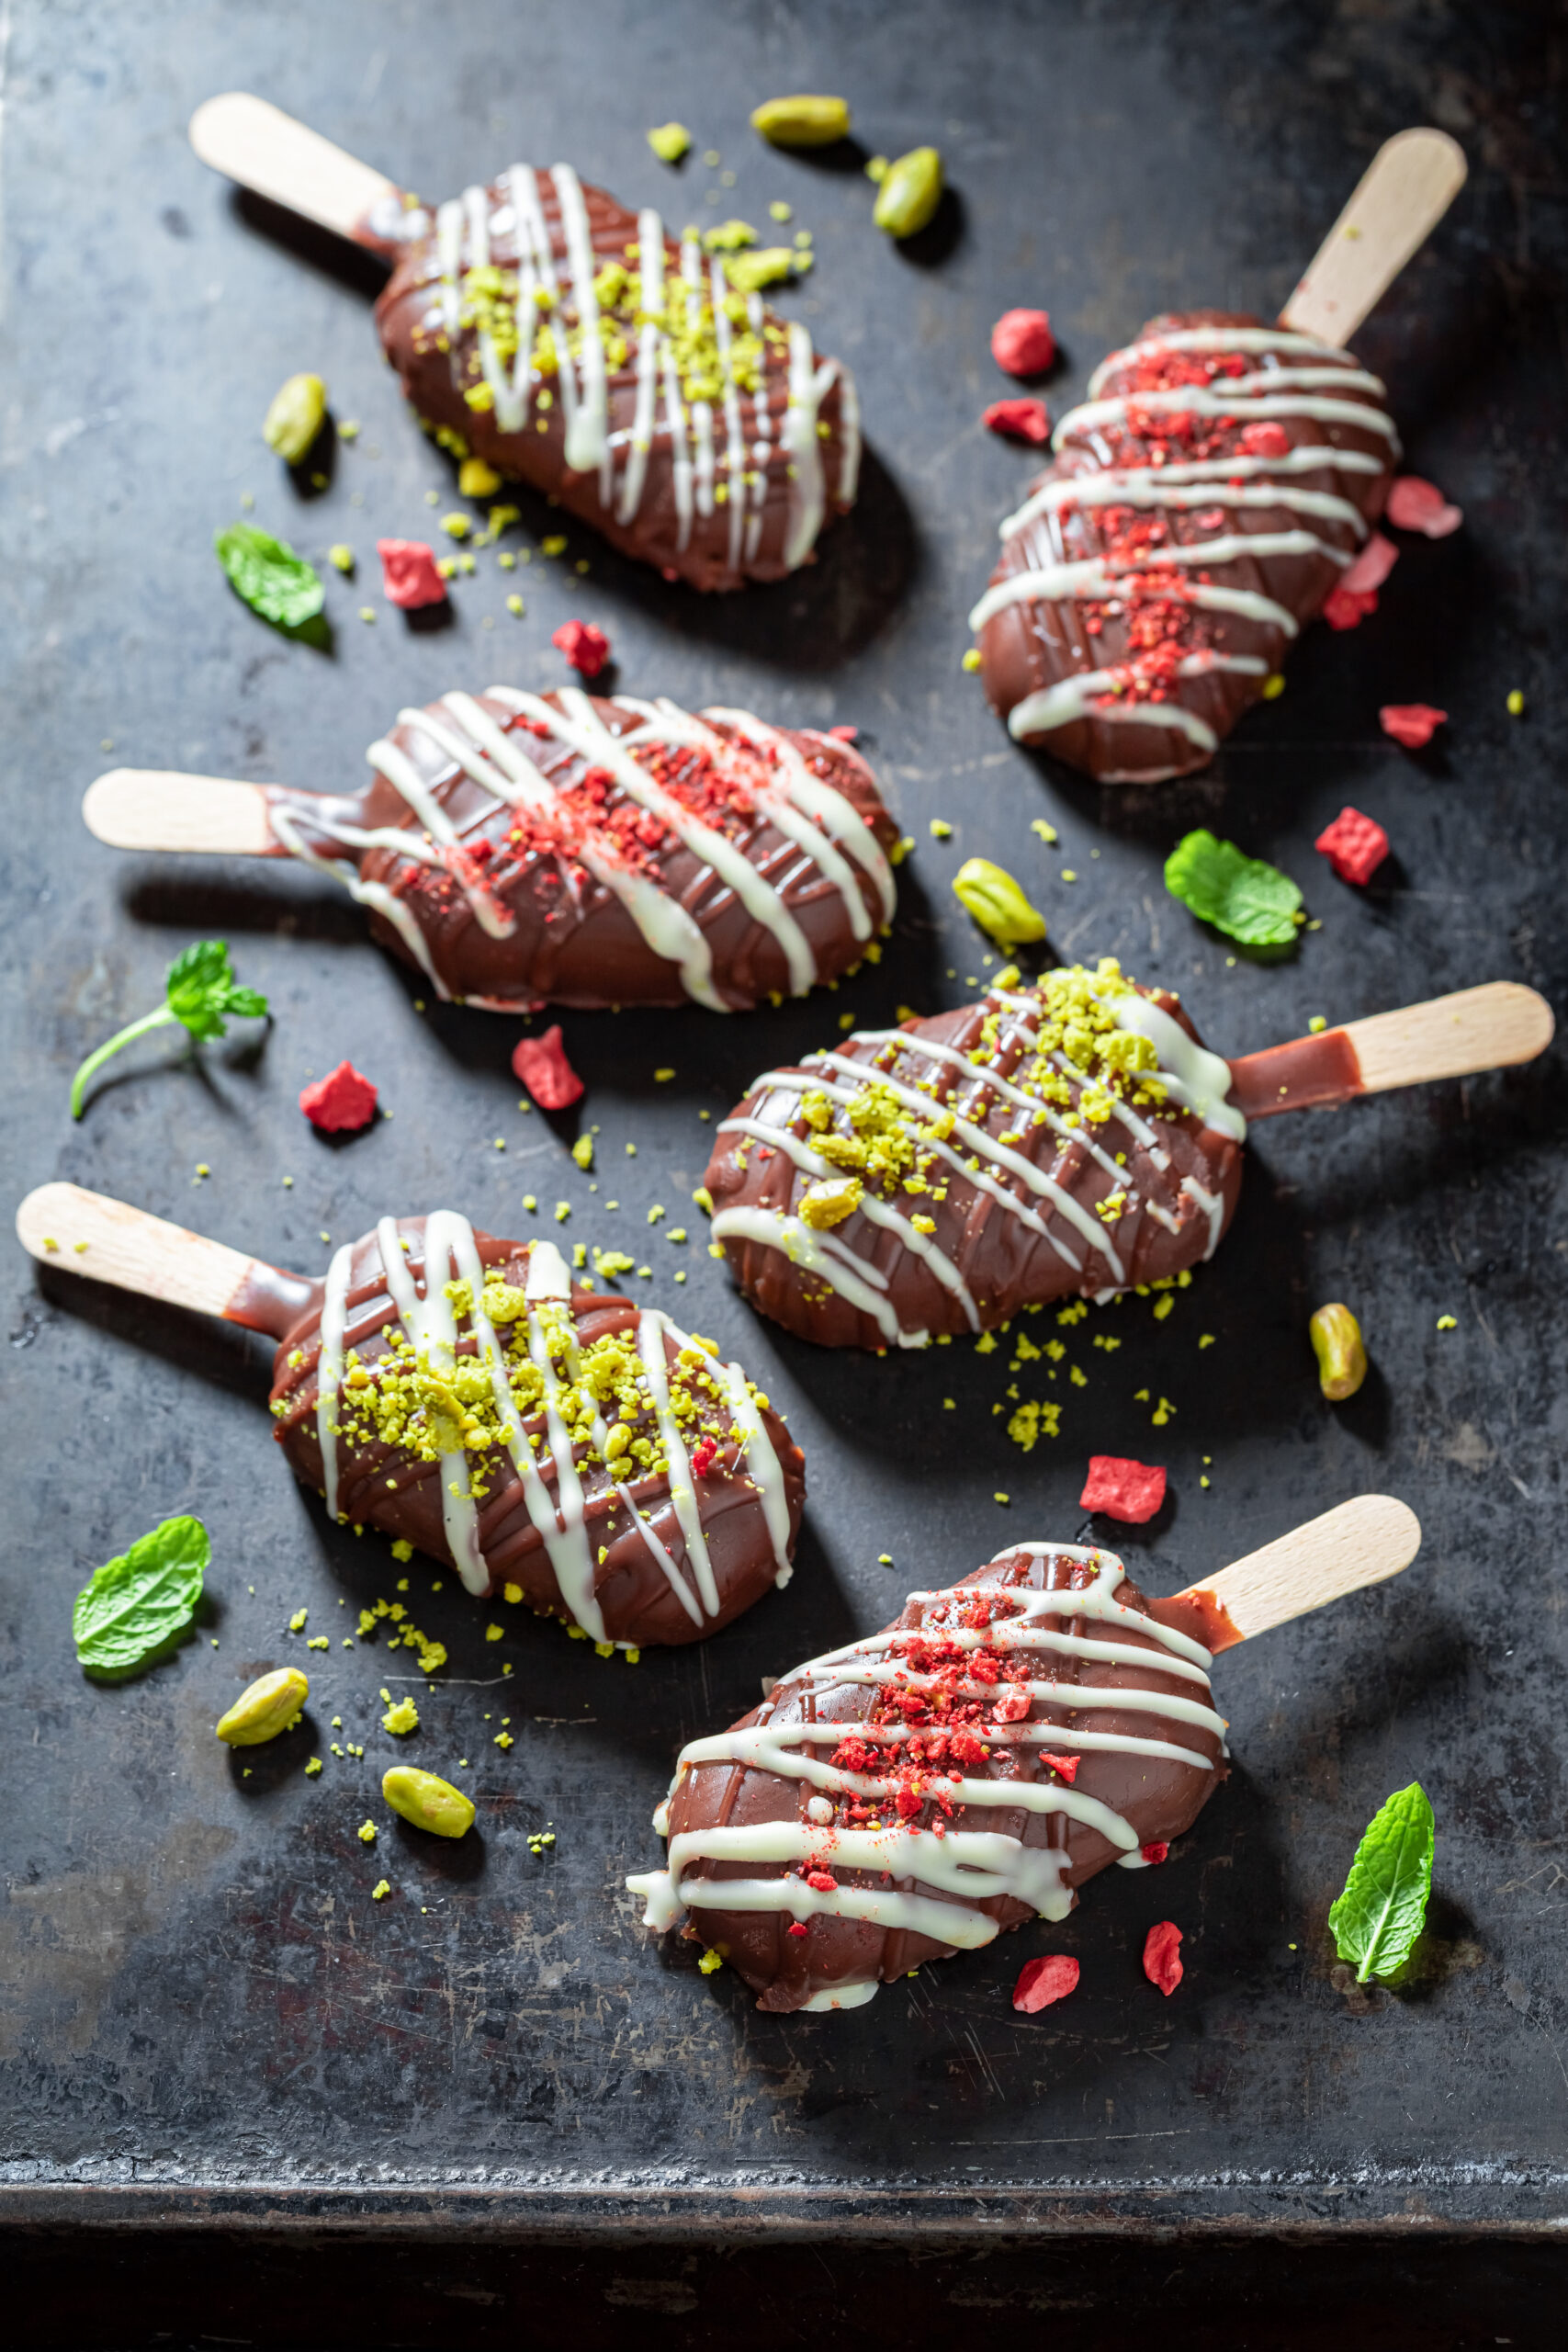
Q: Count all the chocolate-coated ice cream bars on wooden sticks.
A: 6